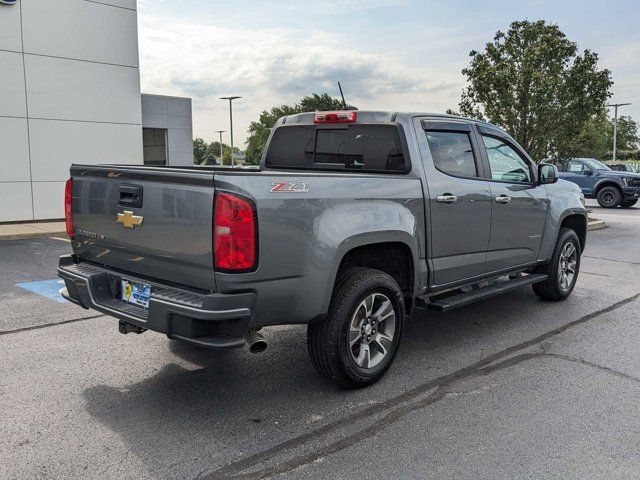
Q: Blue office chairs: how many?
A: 0